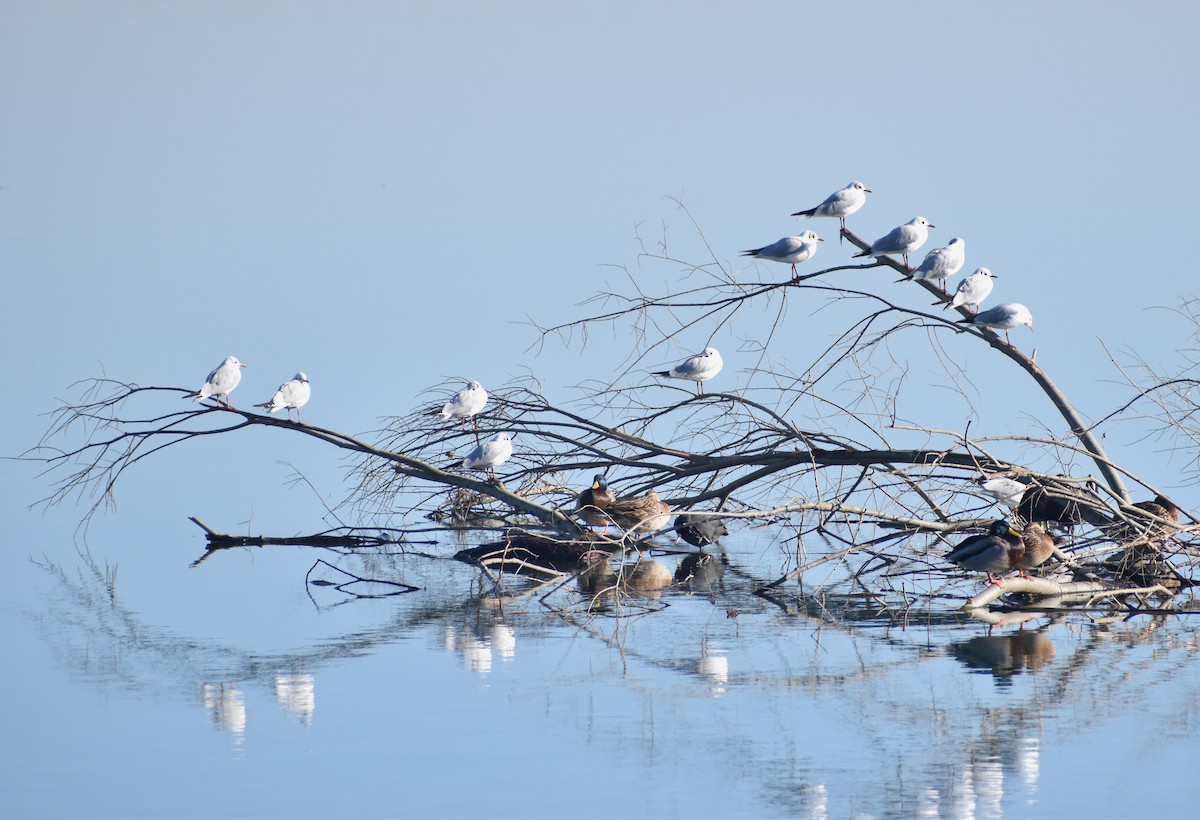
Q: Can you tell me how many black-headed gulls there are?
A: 12